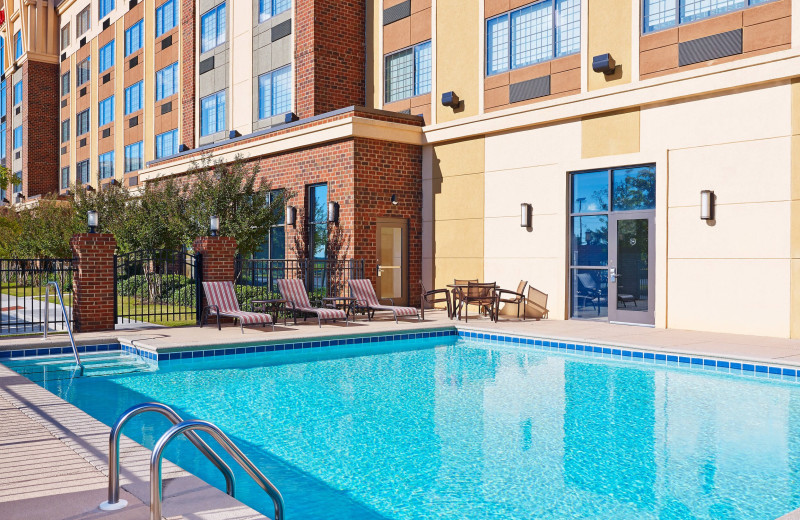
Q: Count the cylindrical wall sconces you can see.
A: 4